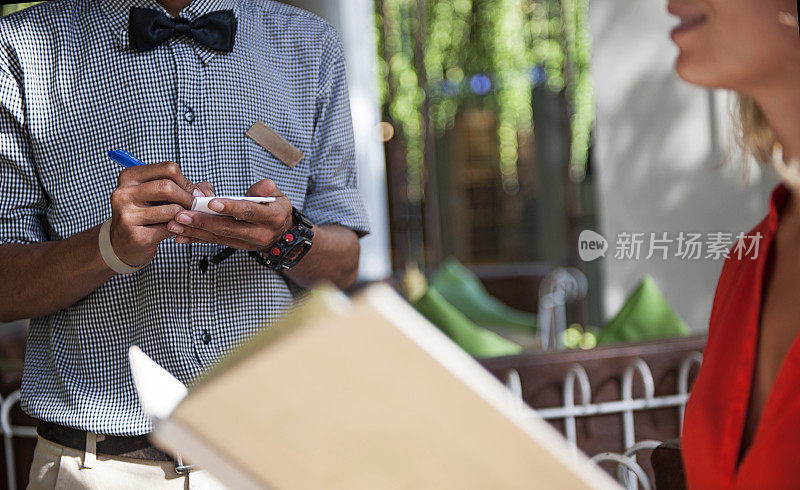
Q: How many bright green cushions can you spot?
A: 3